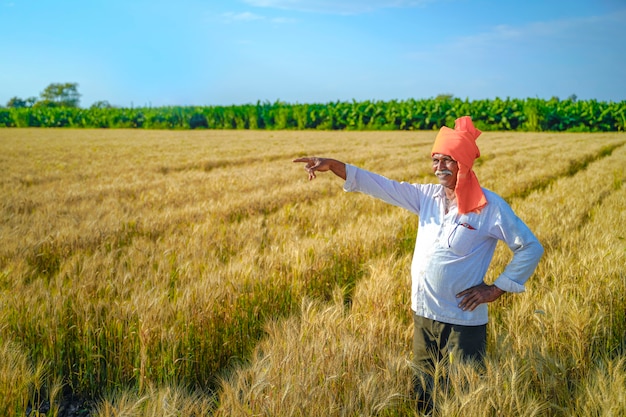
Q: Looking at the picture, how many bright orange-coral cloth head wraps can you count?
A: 1